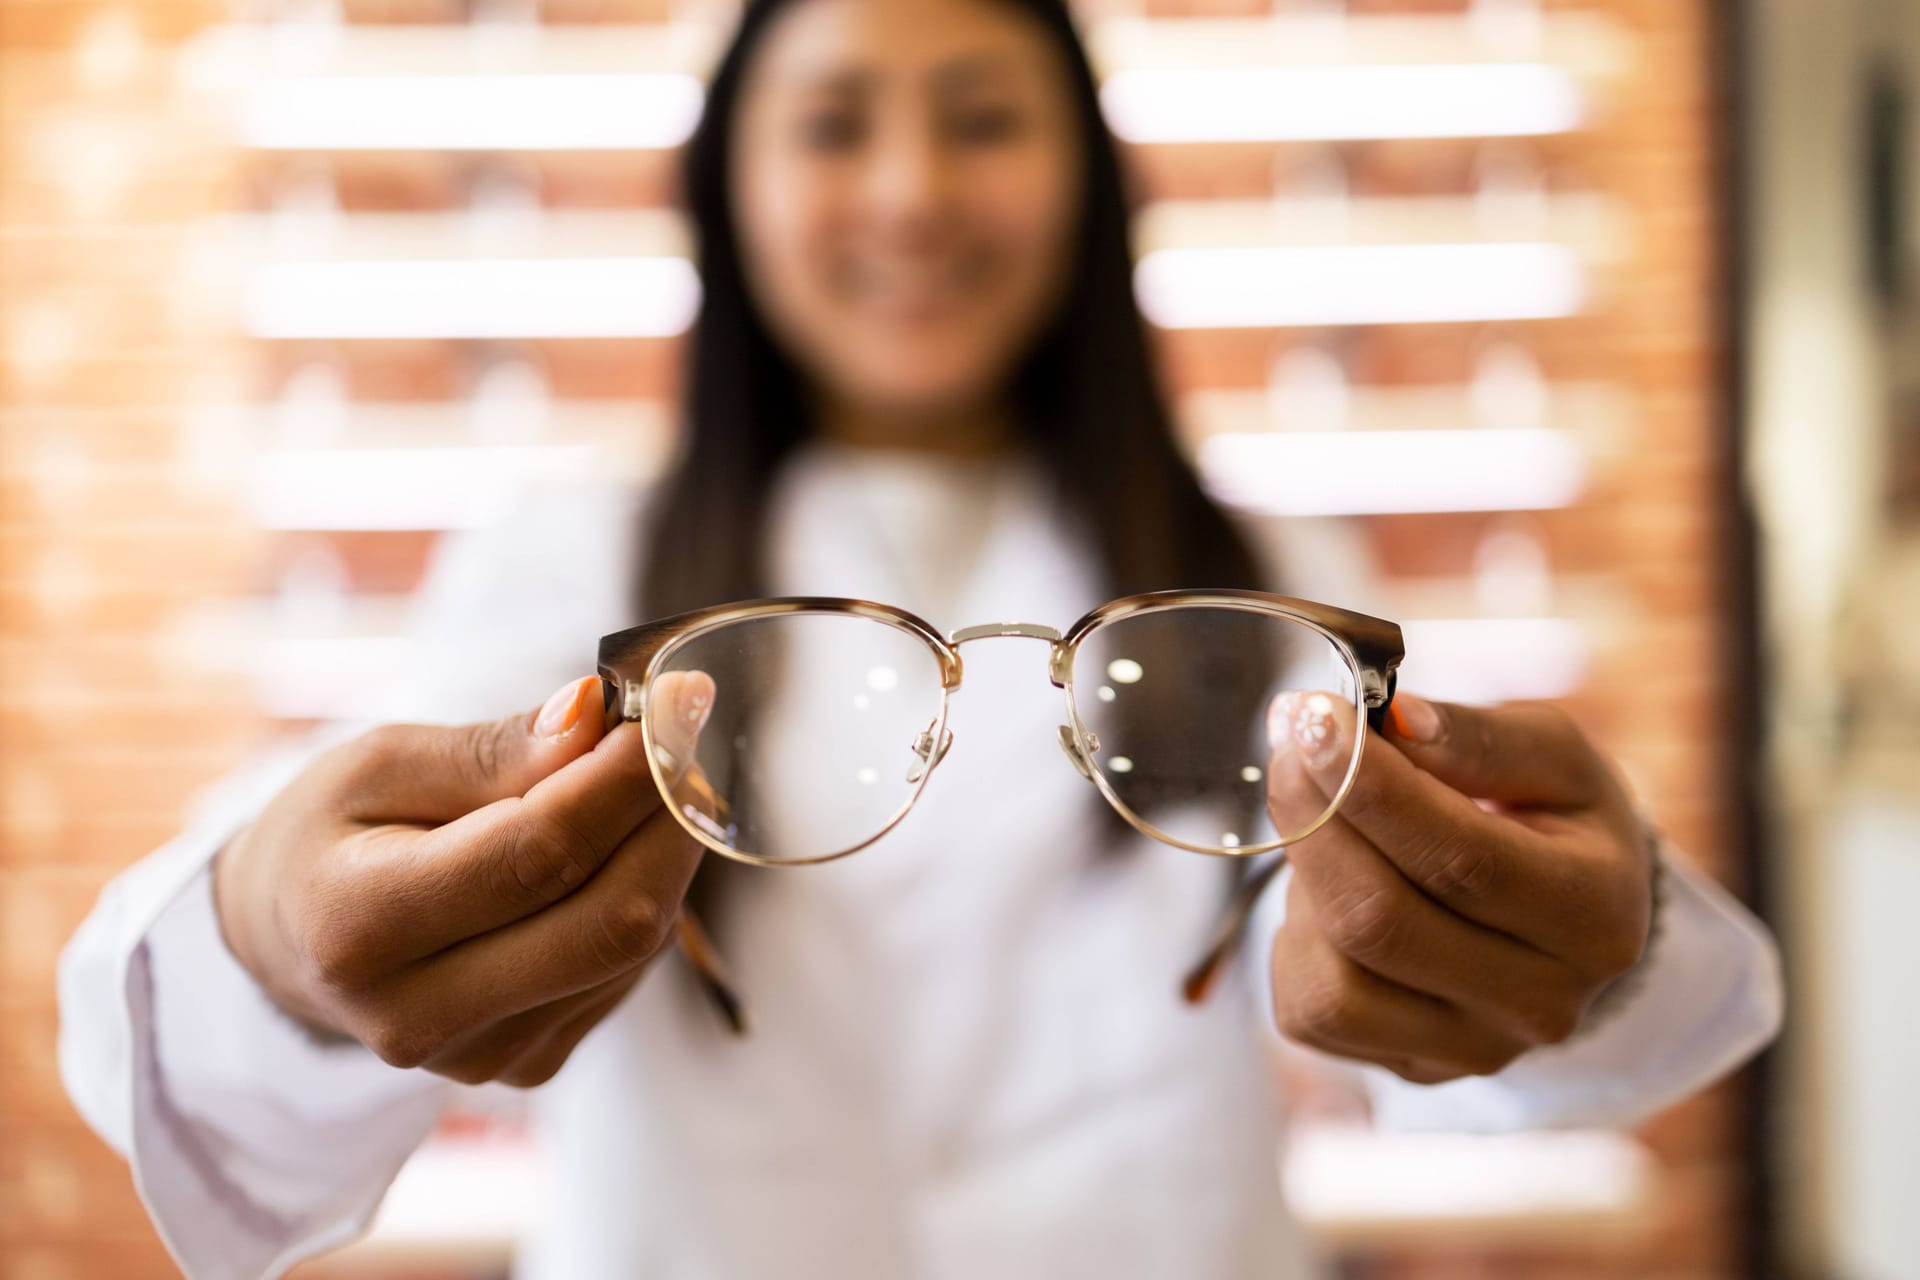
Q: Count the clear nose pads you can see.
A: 2